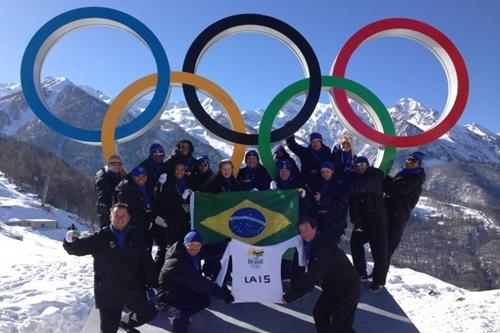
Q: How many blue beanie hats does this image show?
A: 11